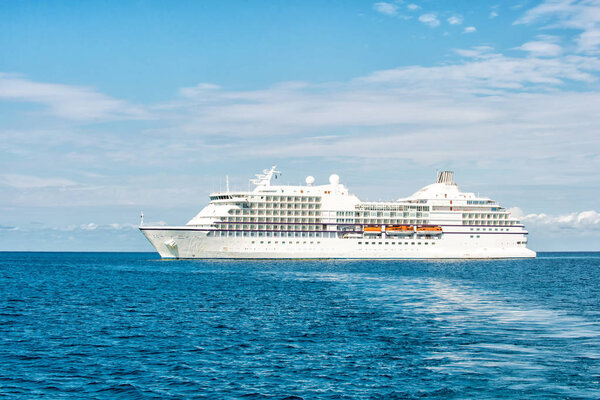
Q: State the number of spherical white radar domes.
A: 2